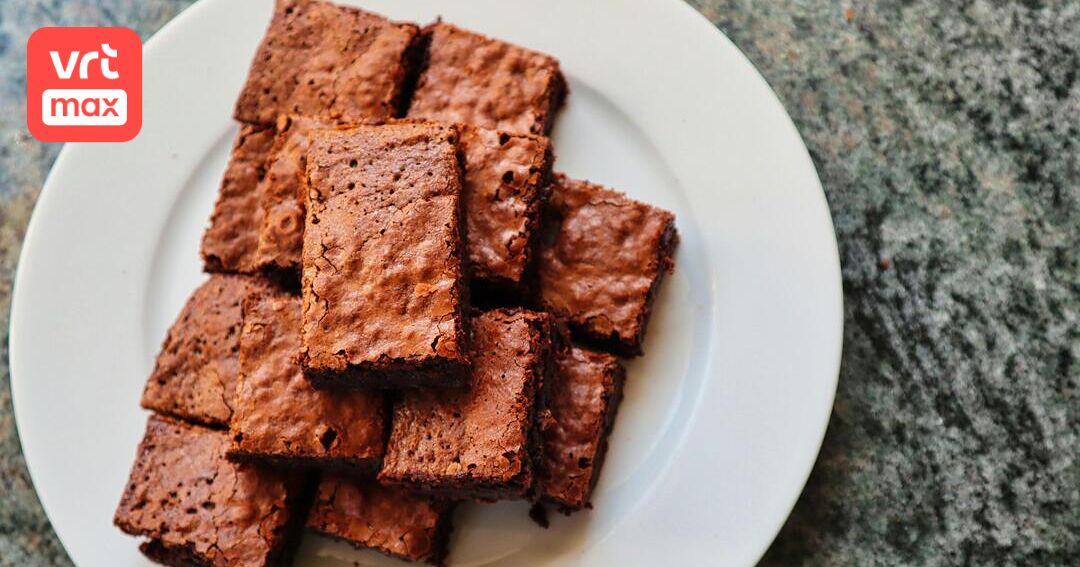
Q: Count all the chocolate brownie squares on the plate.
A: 13